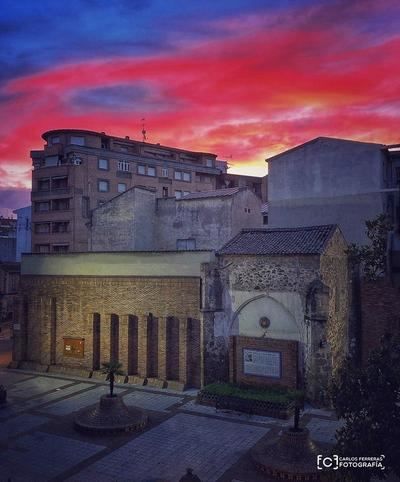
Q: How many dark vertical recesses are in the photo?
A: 6